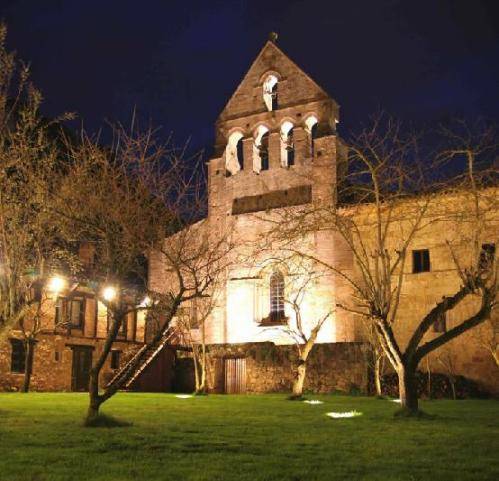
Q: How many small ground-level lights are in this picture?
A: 4